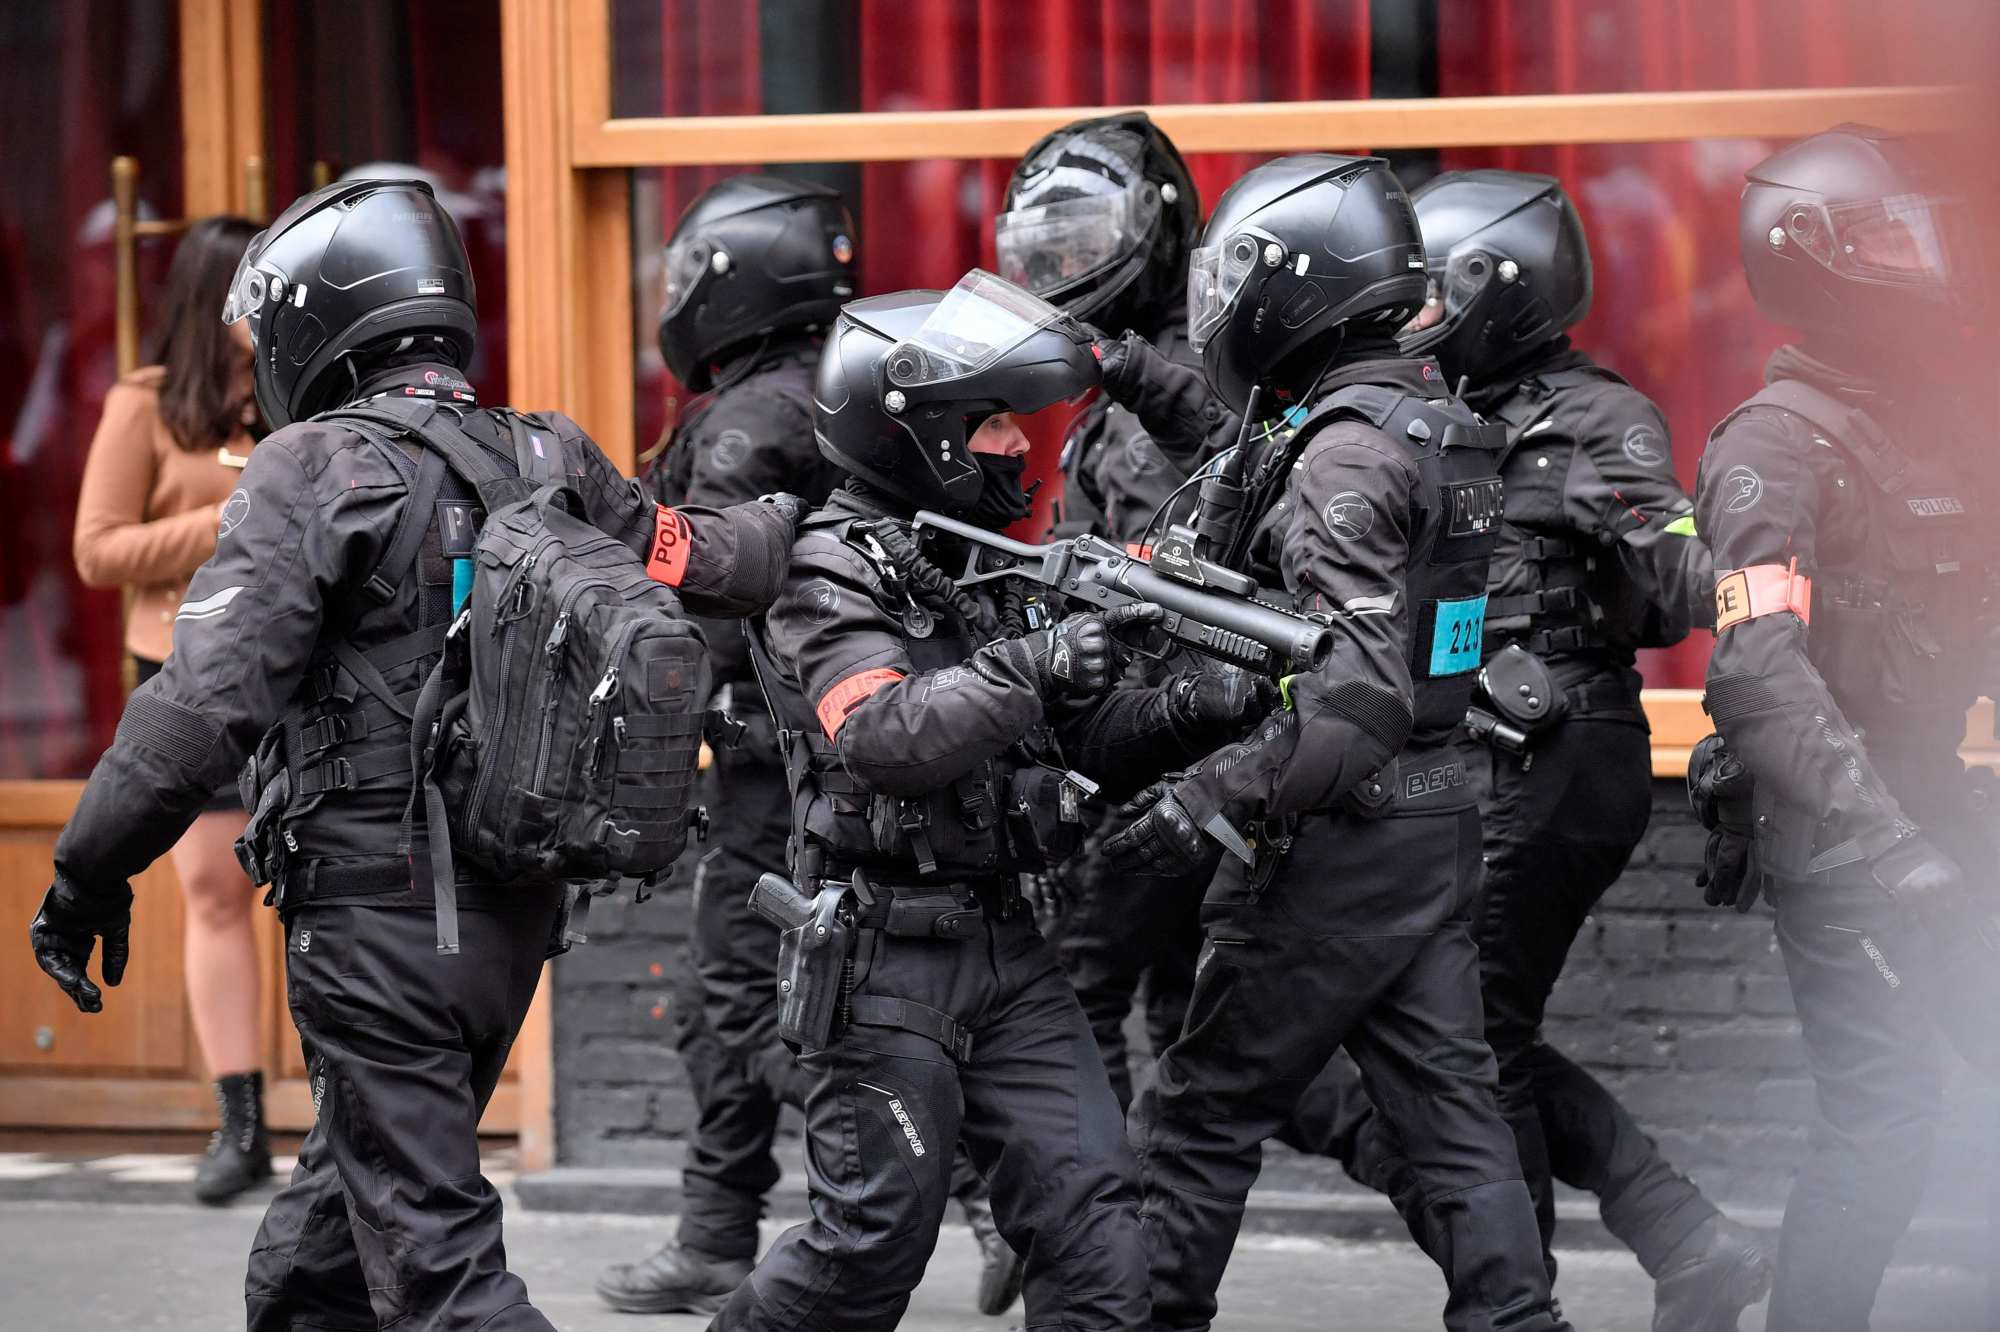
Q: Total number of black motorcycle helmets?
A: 7